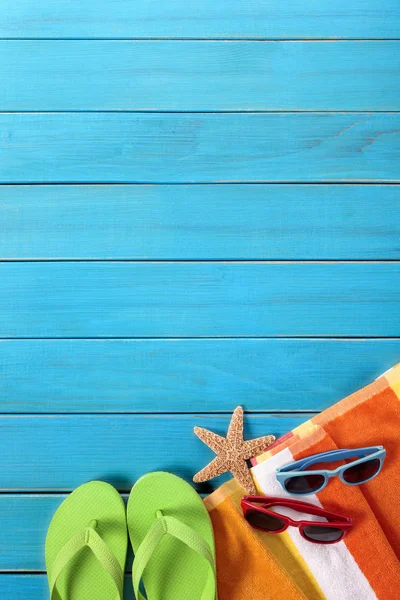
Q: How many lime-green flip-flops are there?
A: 2